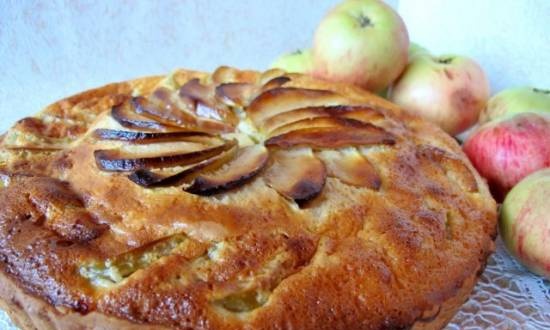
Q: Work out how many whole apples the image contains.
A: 7